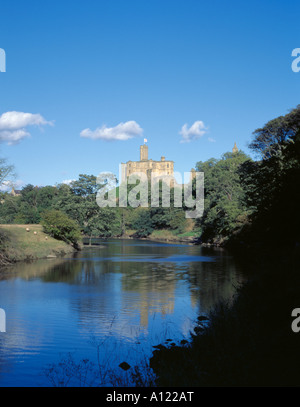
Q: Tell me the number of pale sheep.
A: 3